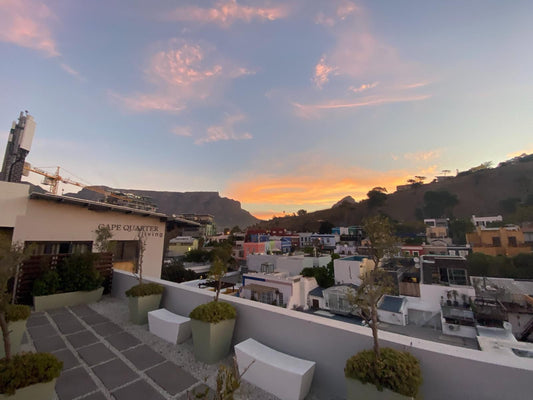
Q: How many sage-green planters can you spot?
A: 6